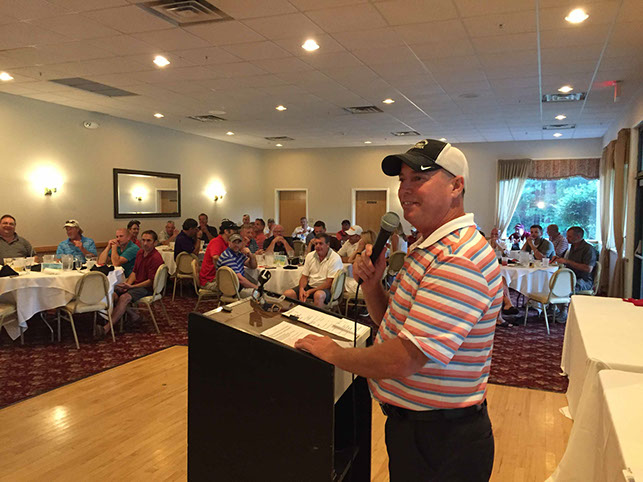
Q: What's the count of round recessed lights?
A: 14